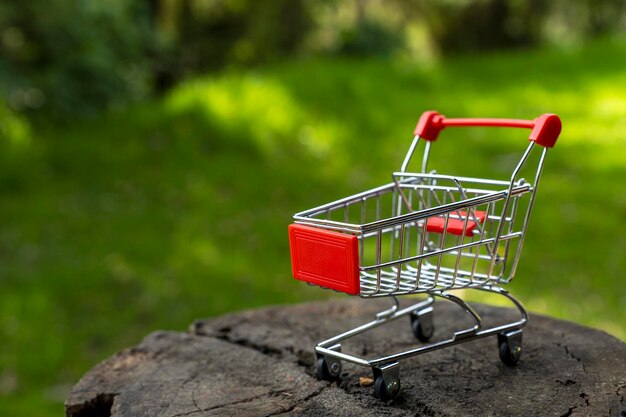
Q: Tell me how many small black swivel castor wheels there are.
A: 4